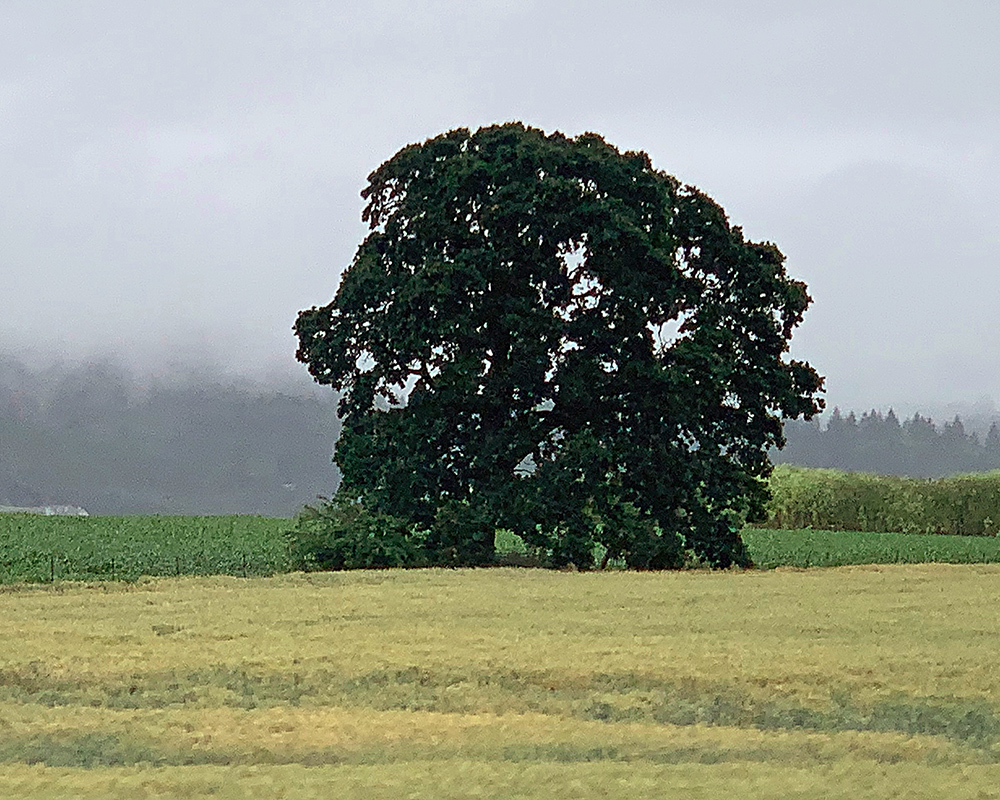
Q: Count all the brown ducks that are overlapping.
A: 0